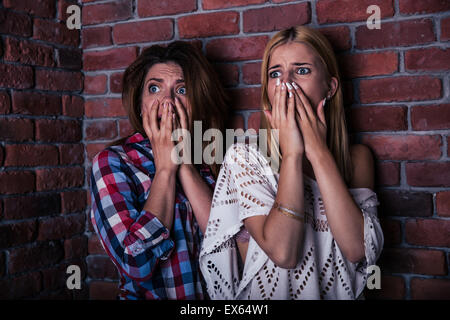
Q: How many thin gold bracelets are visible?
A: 1